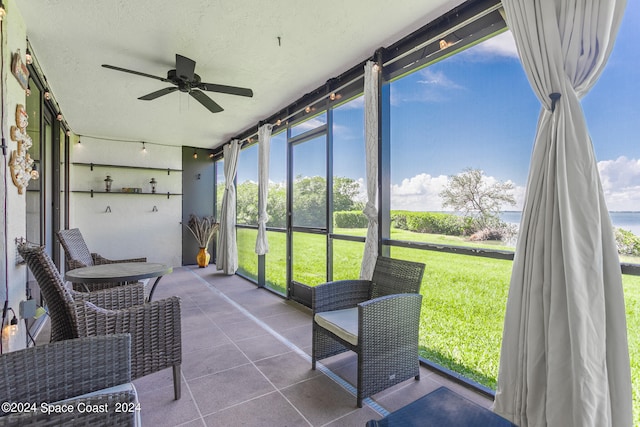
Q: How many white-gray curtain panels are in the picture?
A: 4